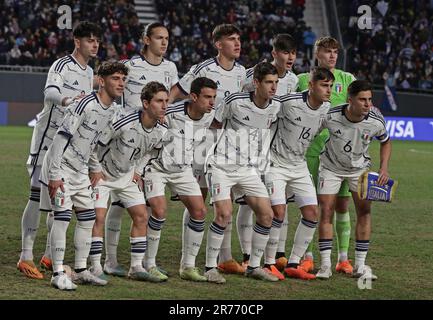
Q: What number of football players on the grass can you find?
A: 11